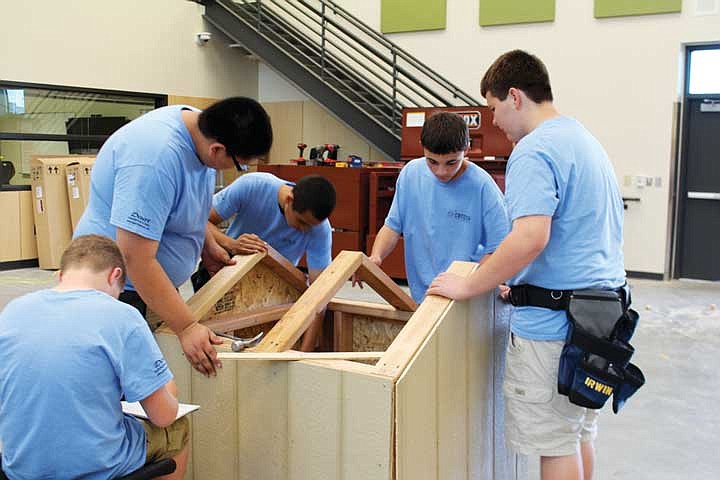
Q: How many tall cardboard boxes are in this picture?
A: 2